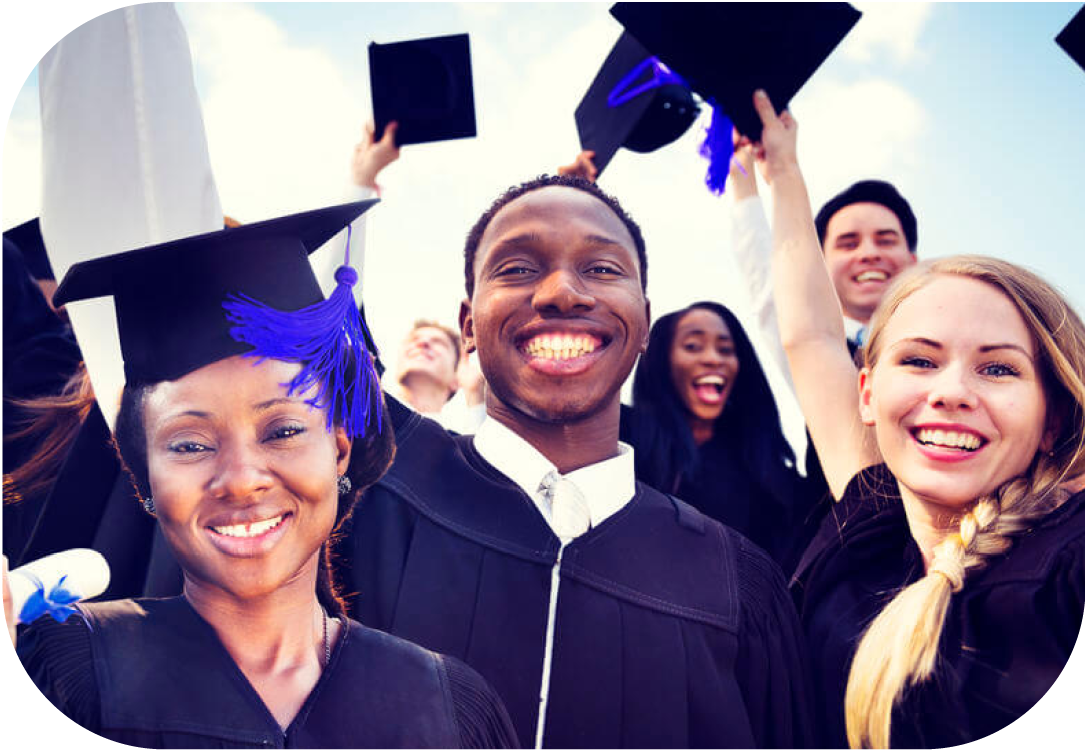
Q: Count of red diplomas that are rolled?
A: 0